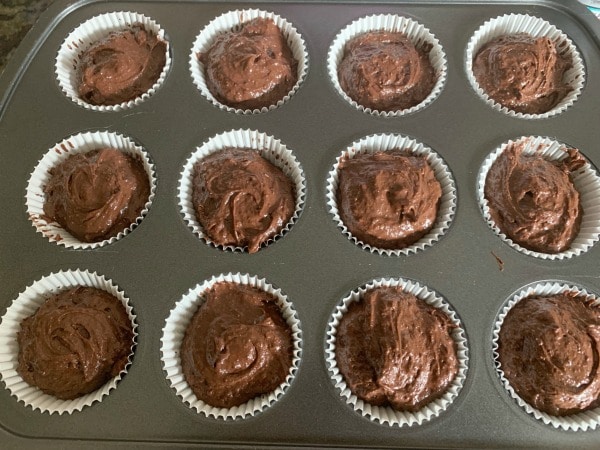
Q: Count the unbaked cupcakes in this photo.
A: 12